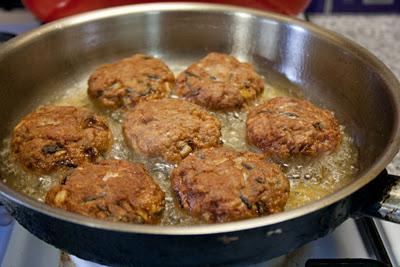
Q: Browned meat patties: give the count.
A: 7